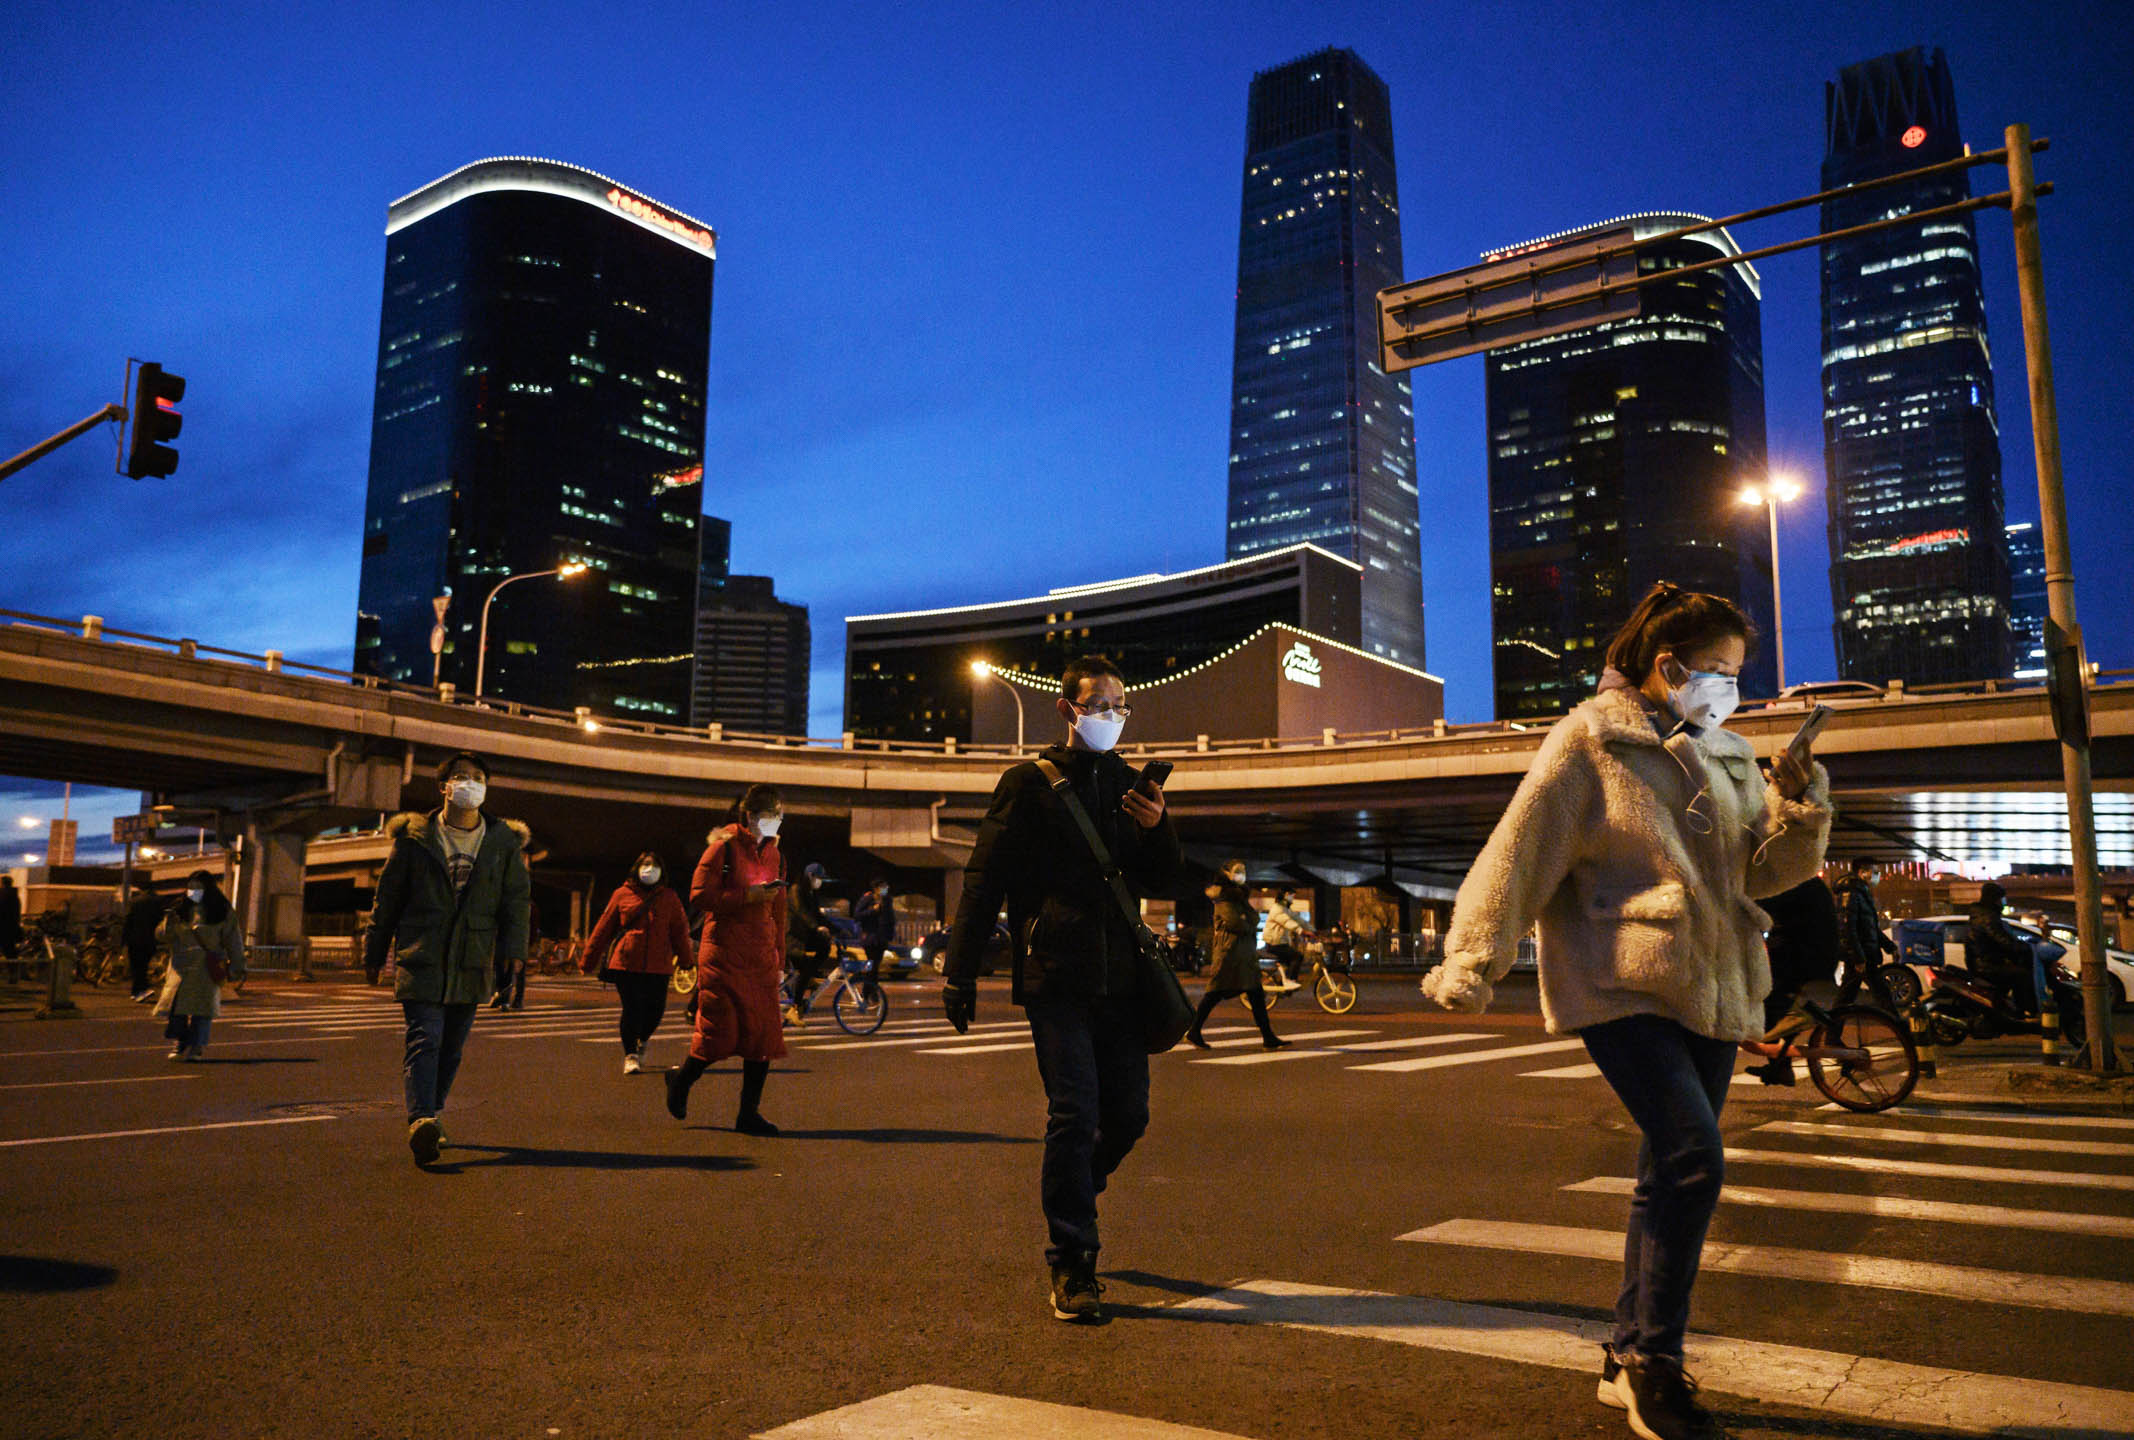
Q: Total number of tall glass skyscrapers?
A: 4